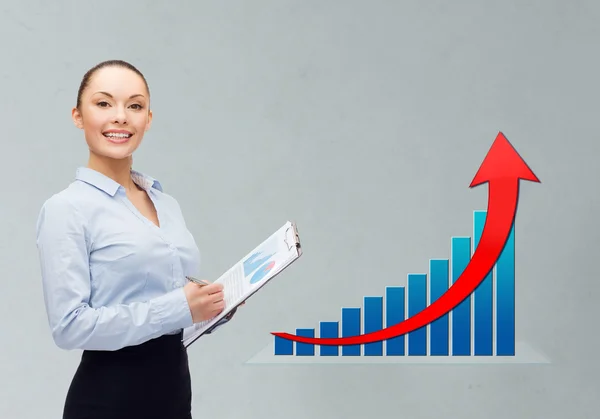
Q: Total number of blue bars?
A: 11